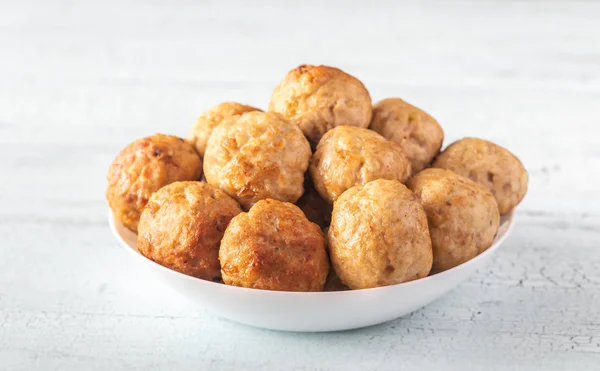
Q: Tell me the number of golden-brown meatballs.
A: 11